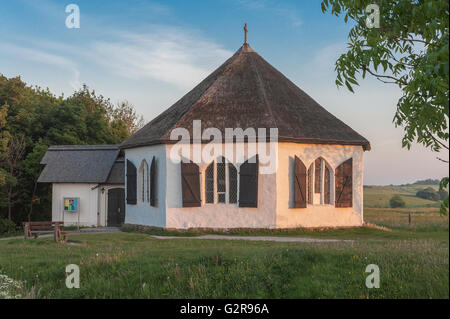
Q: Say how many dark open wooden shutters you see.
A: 6